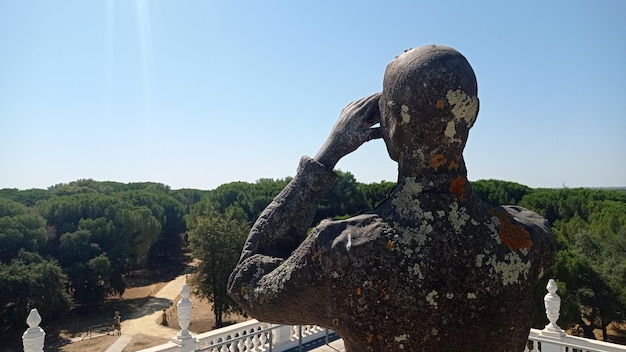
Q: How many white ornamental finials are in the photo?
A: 3